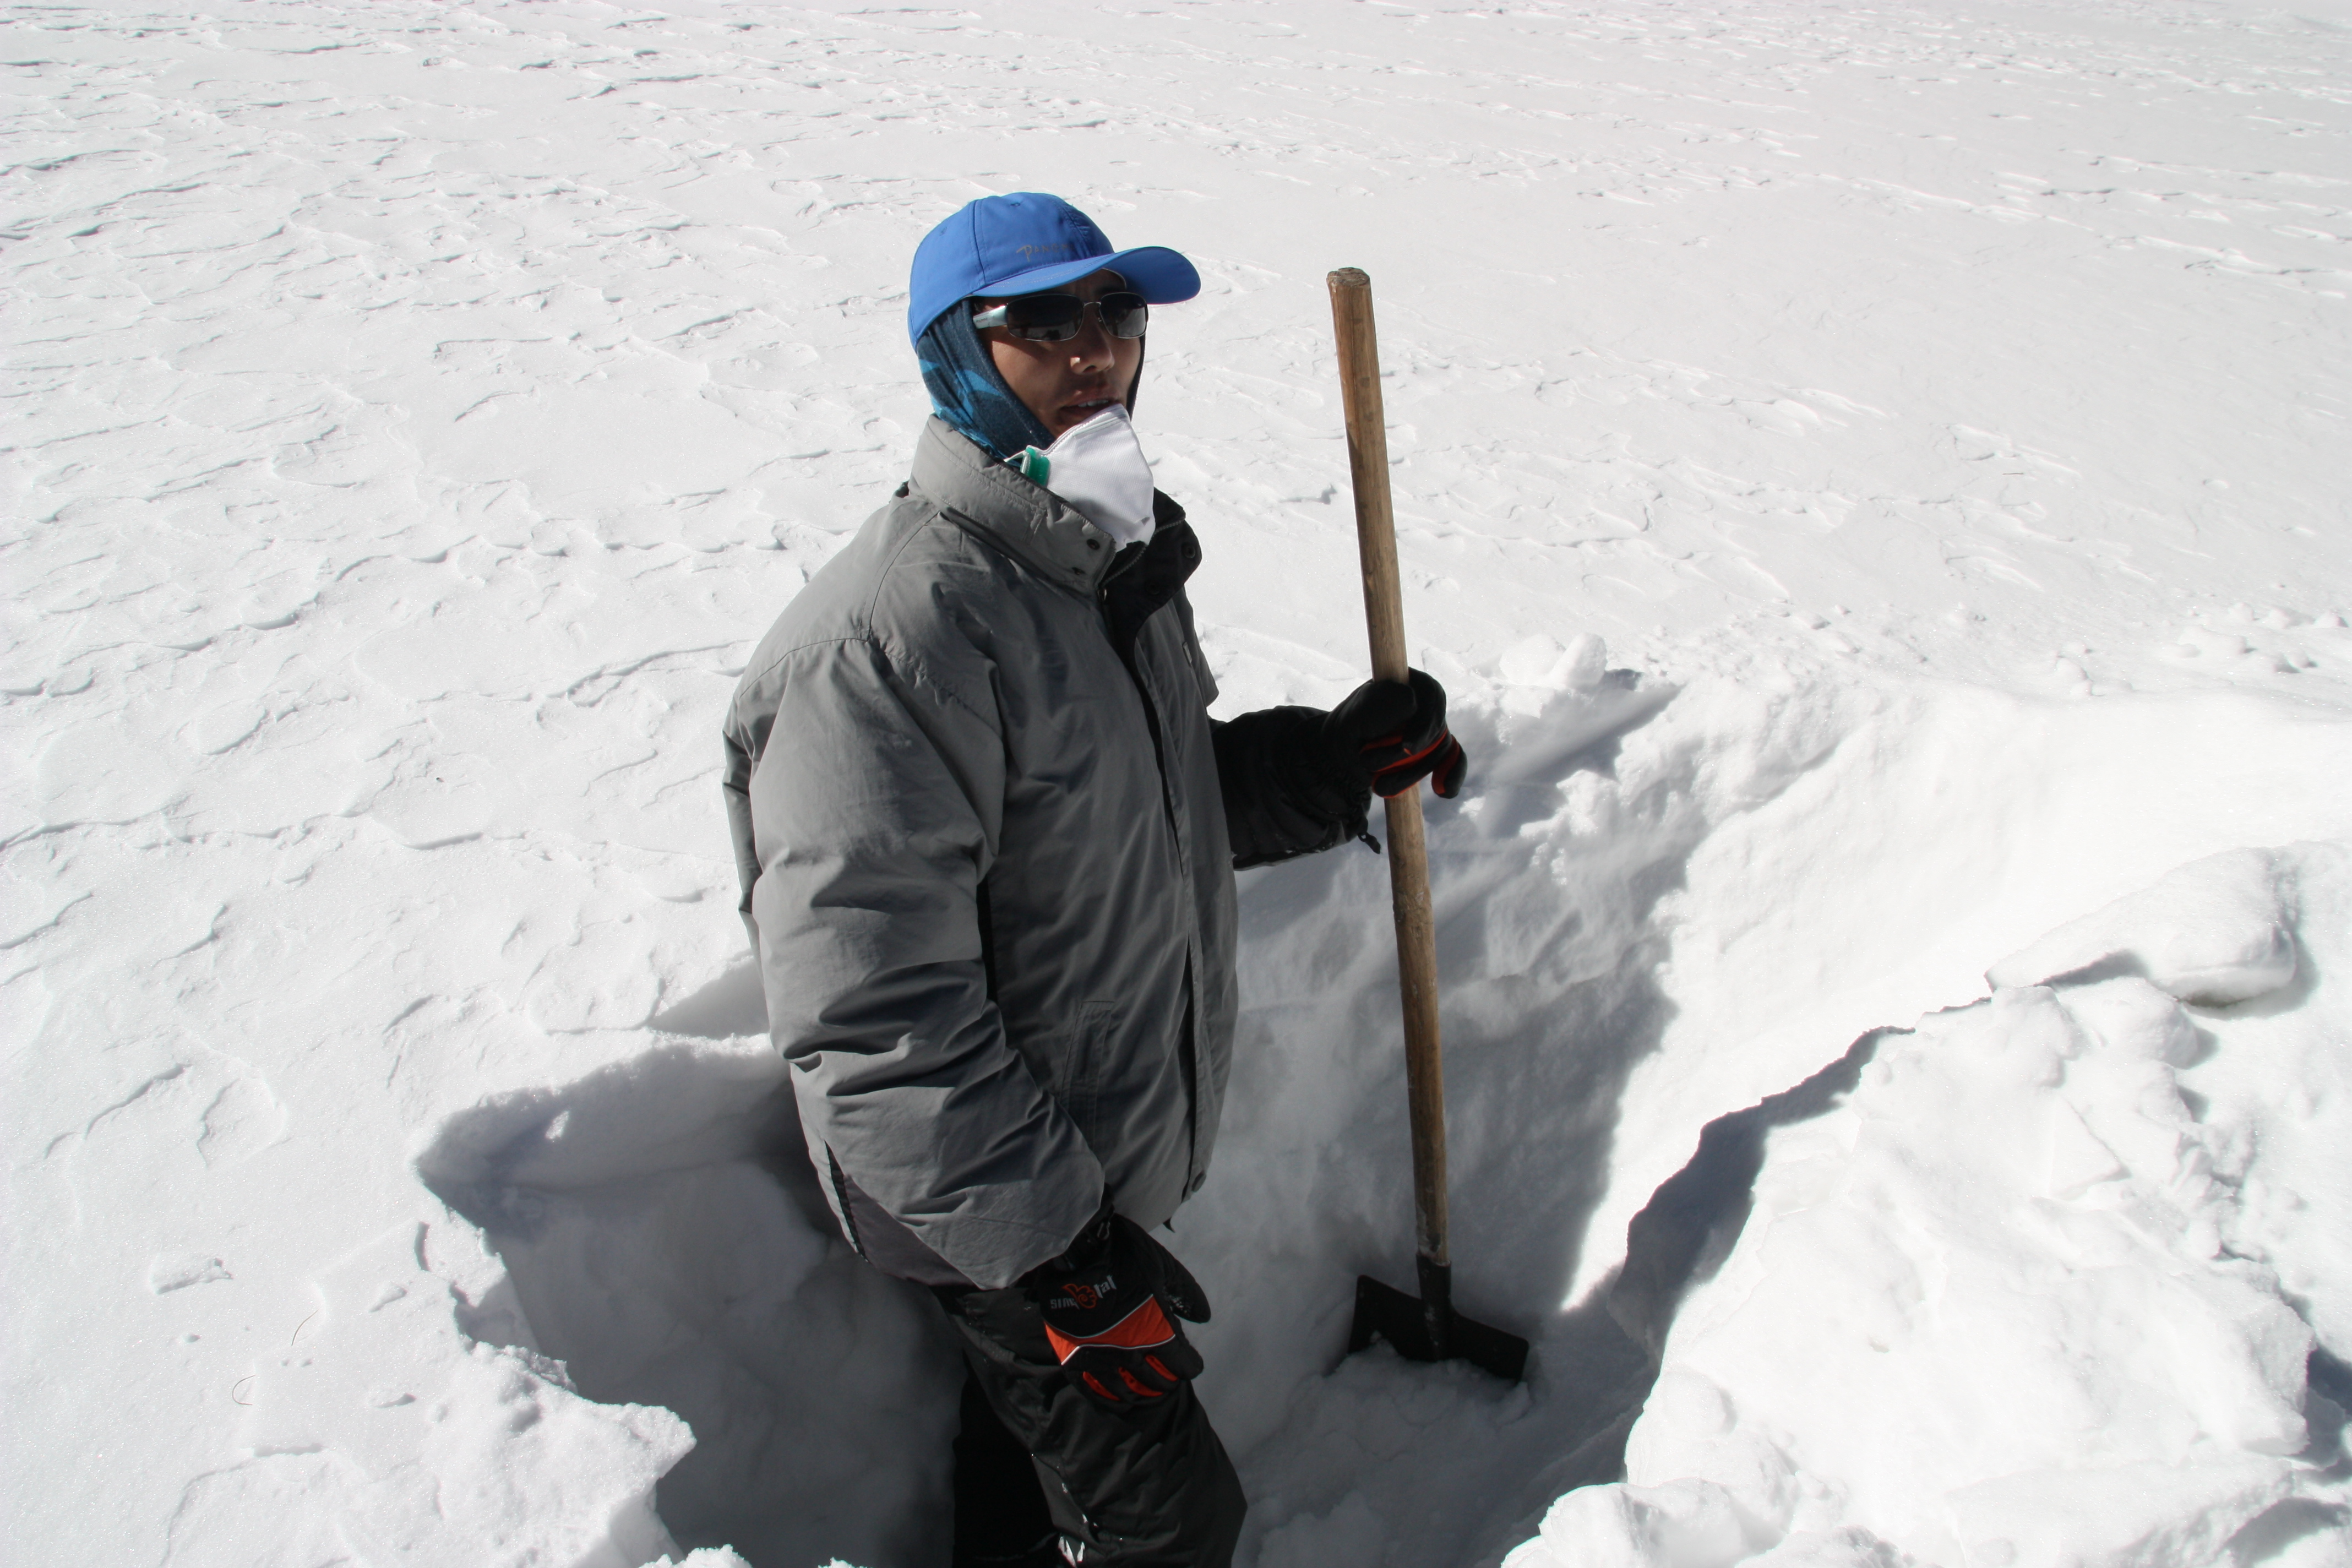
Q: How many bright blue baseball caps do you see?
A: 1